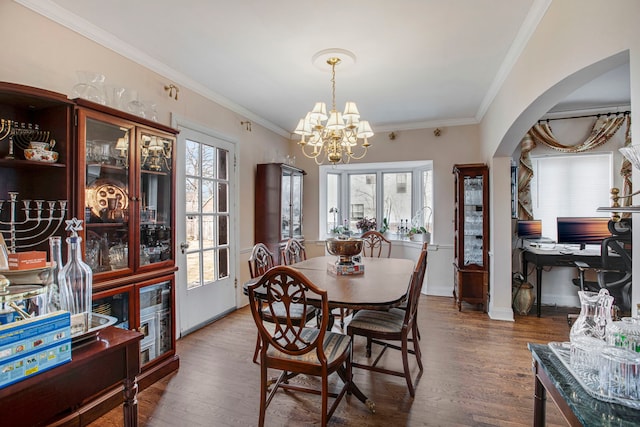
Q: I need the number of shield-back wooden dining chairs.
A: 6